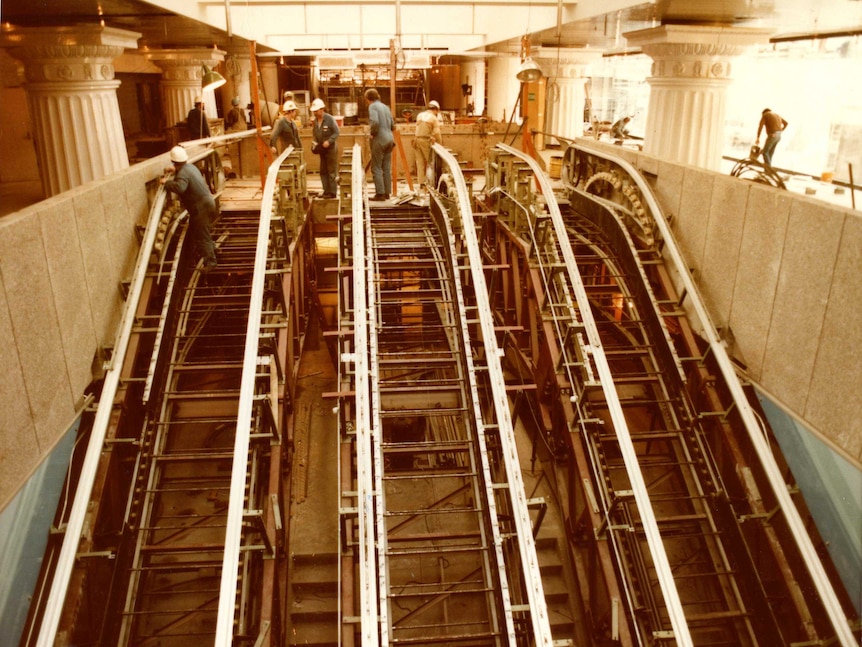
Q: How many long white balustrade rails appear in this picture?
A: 6